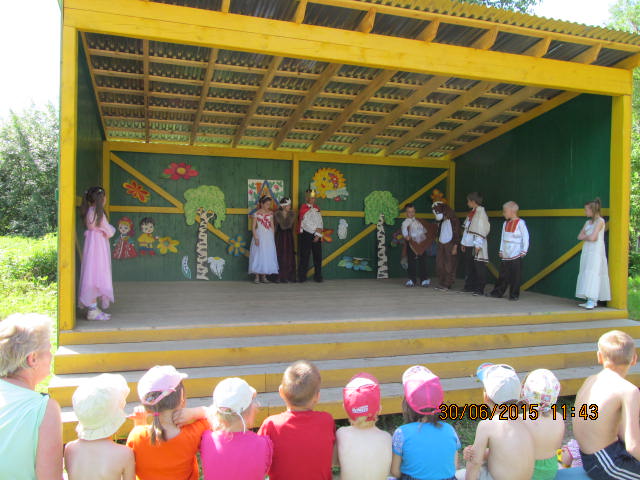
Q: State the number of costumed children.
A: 9